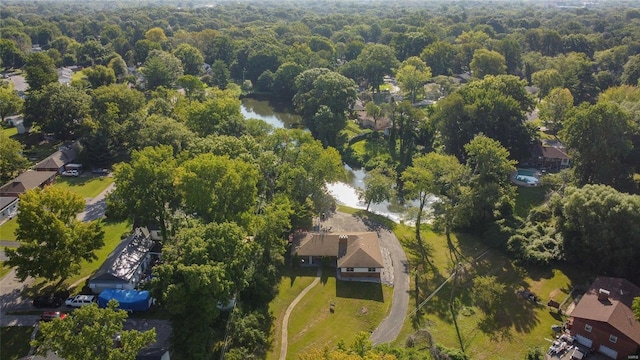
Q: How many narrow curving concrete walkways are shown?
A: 1